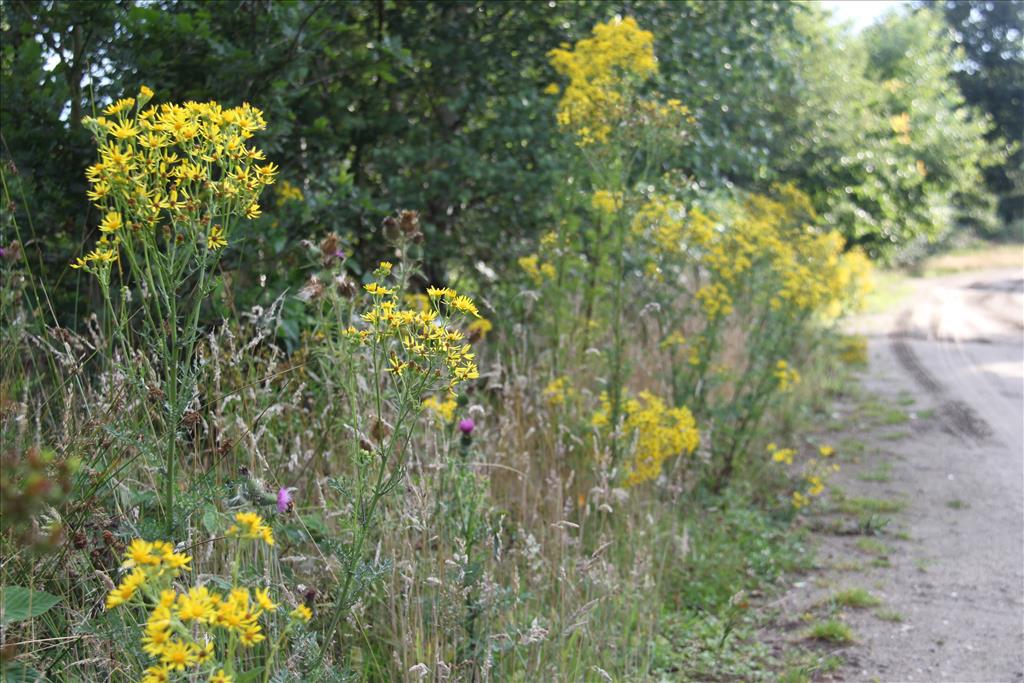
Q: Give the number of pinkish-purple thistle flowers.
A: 2